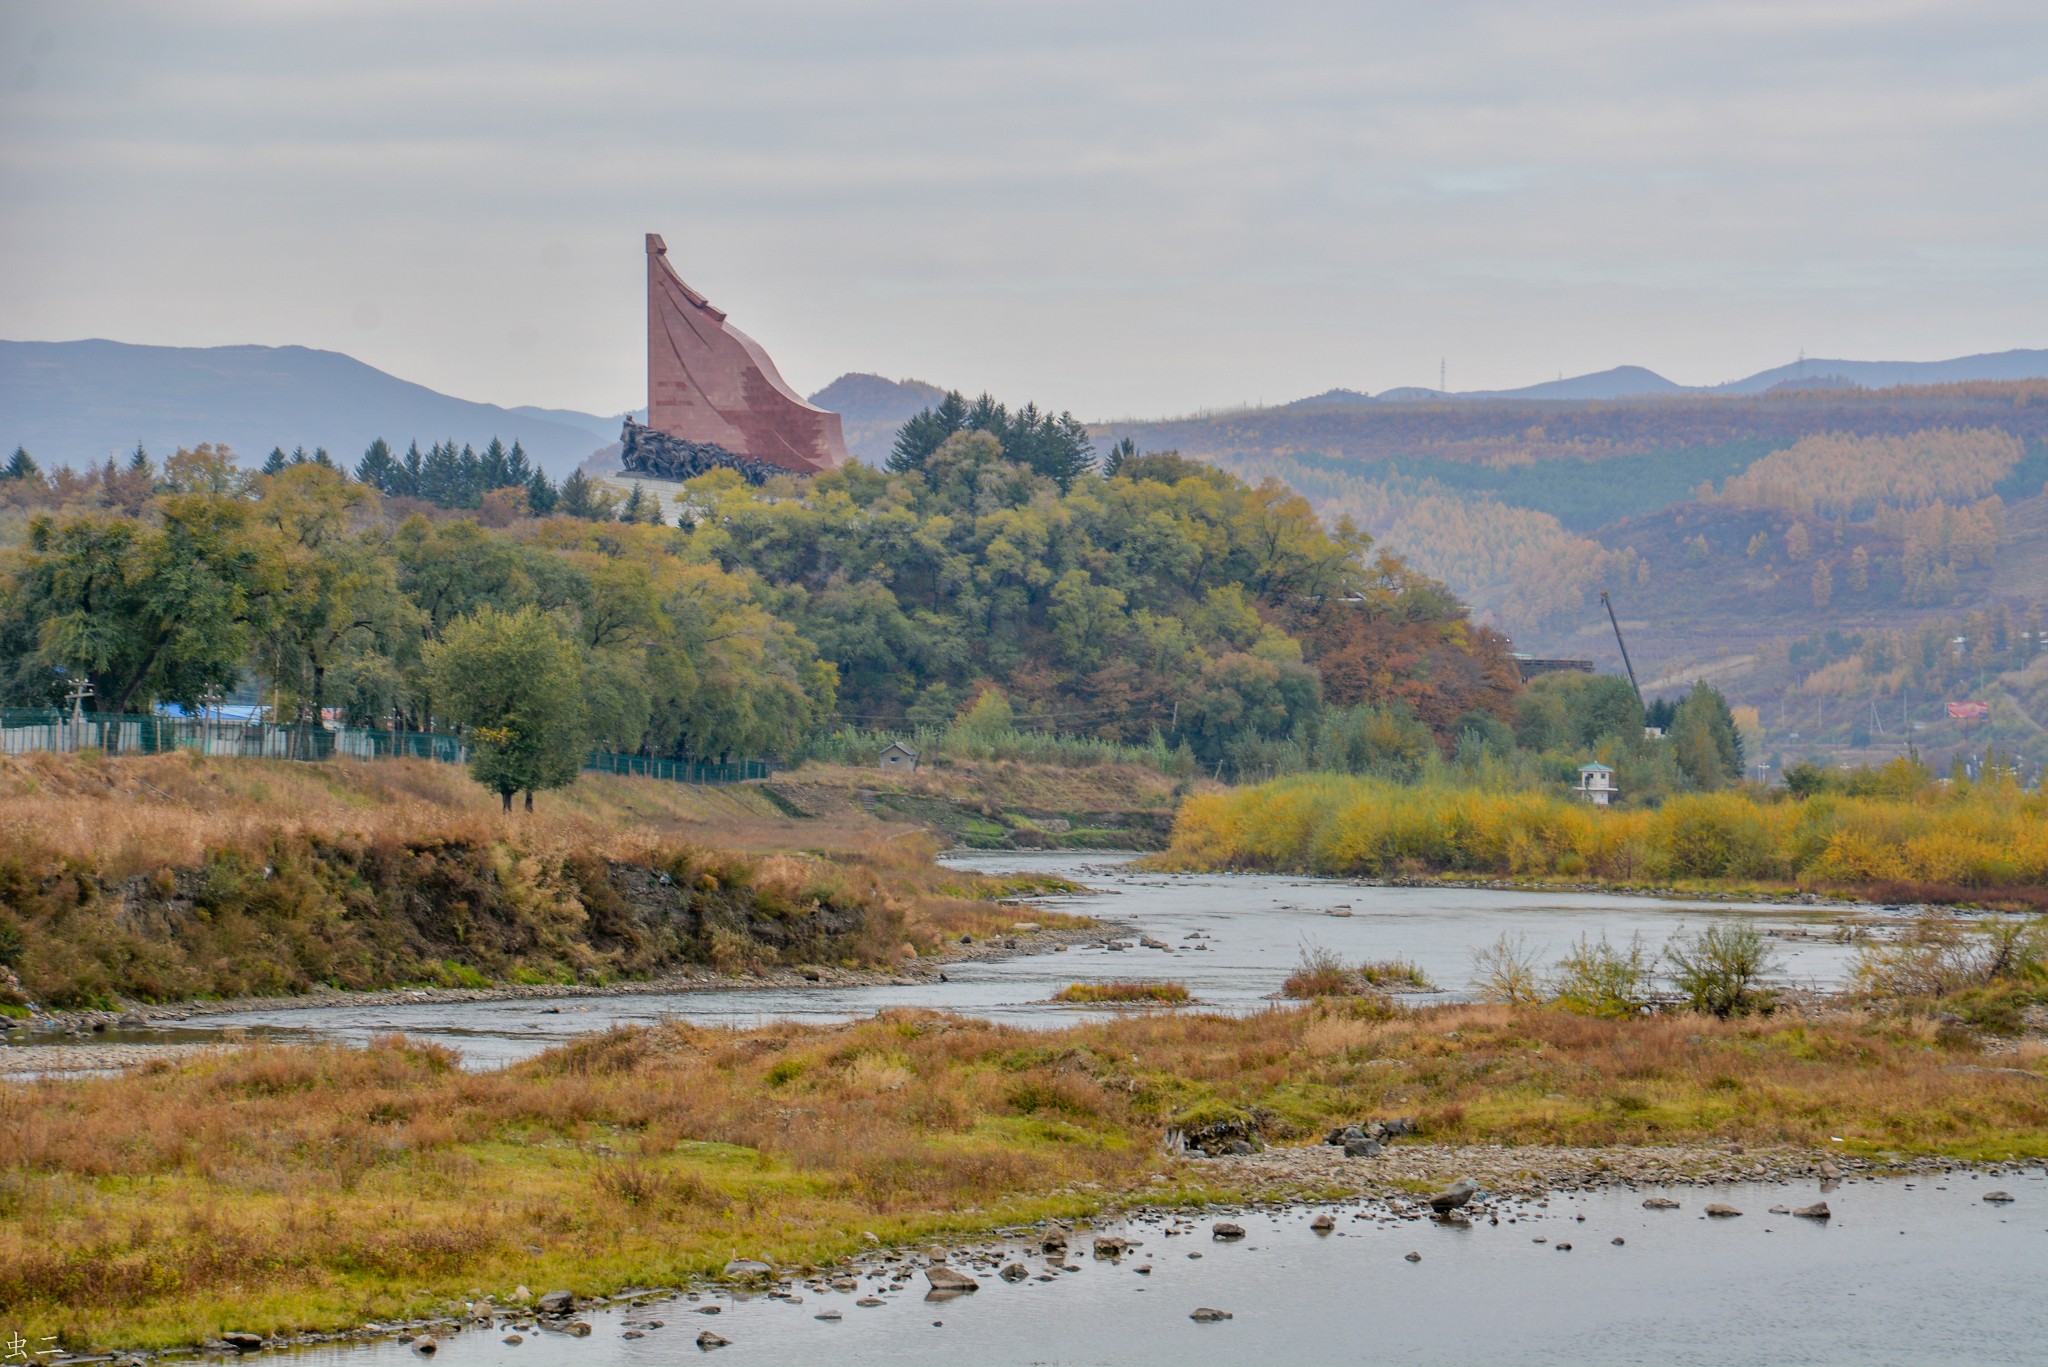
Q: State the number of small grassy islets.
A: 2